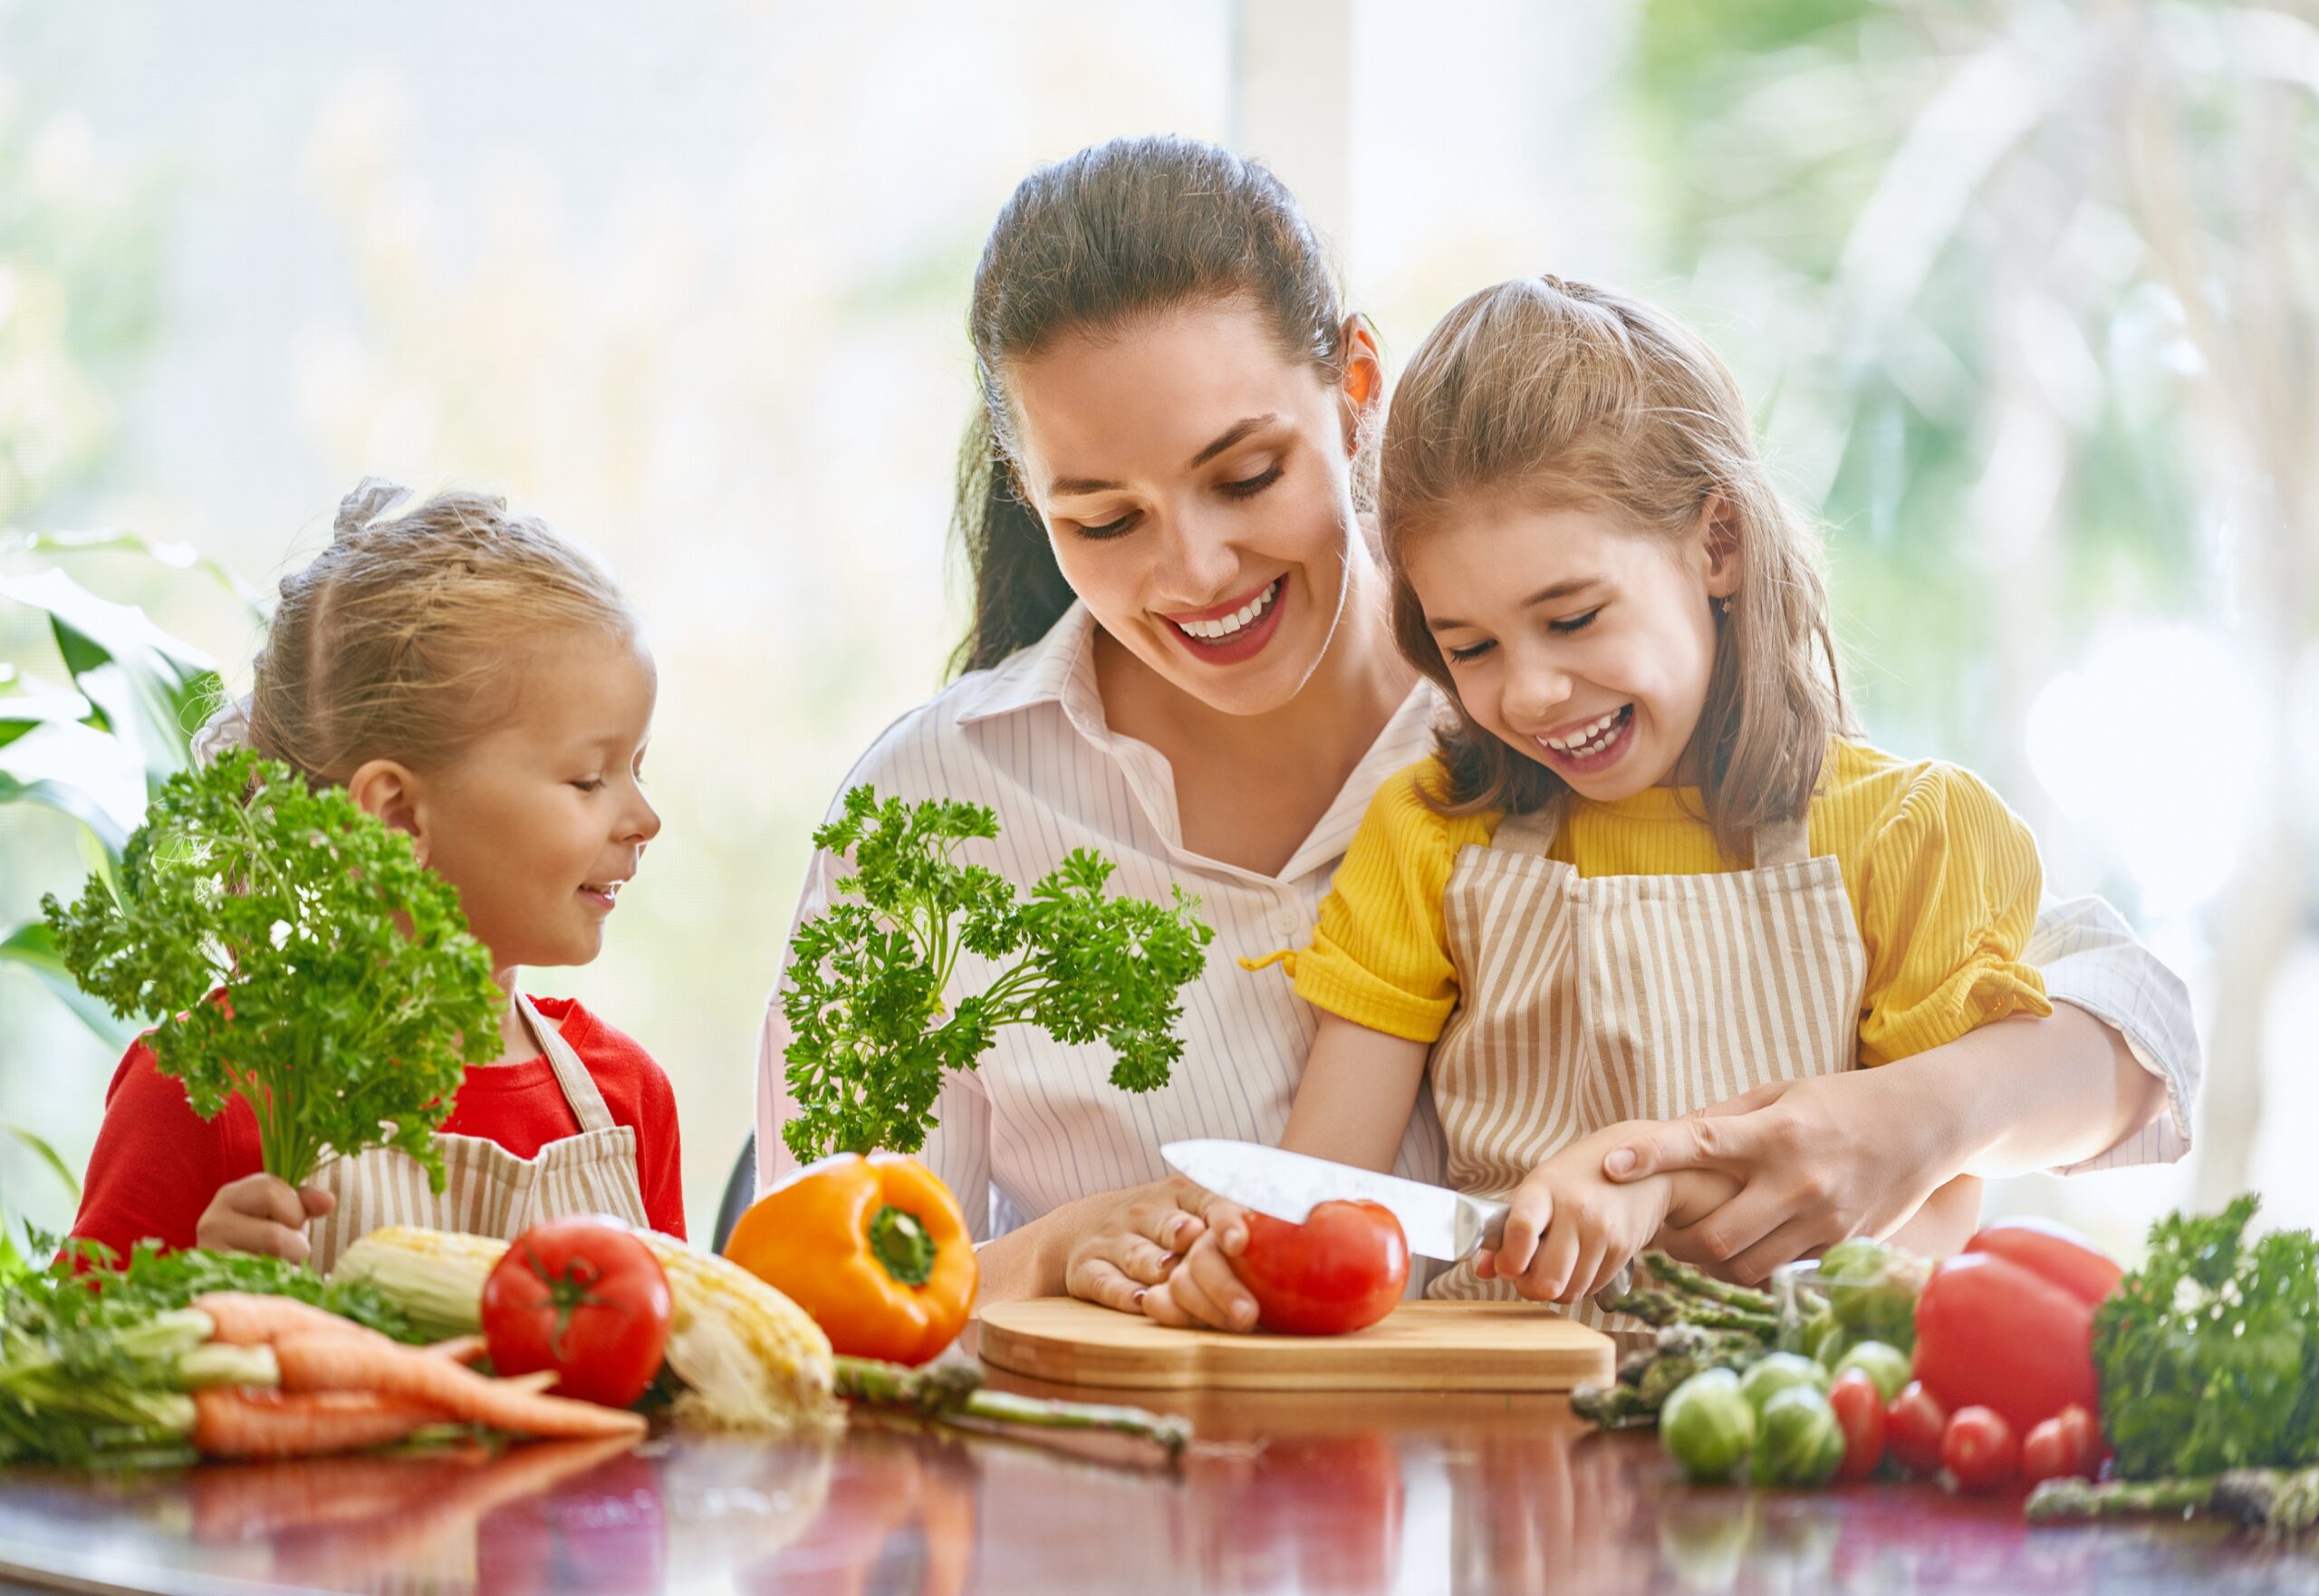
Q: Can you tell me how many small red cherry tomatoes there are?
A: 5